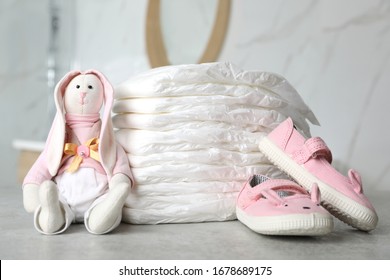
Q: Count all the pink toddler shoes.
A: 2